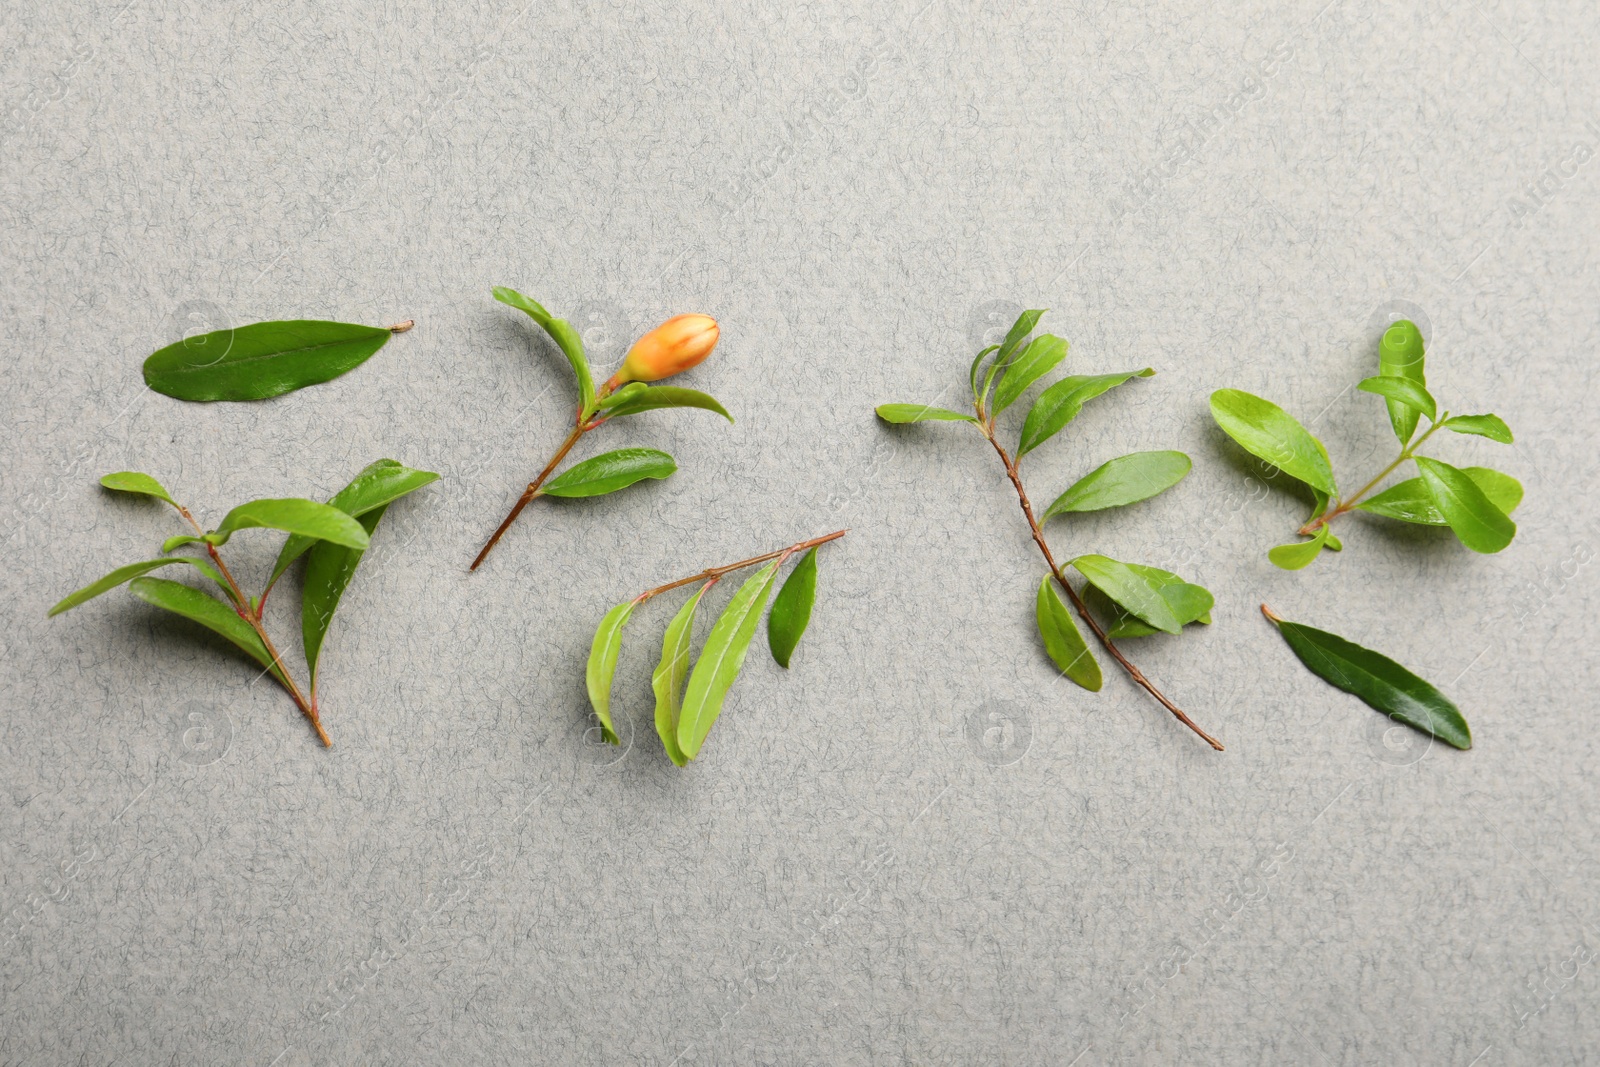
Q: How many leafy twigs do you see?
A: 5